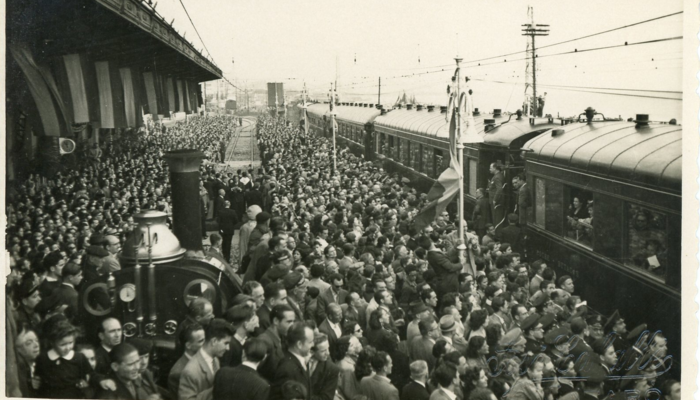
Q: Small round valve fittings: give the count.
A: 3